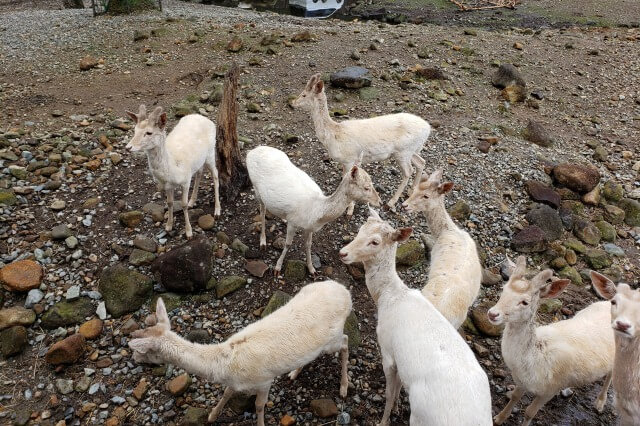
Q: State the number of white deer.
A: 8